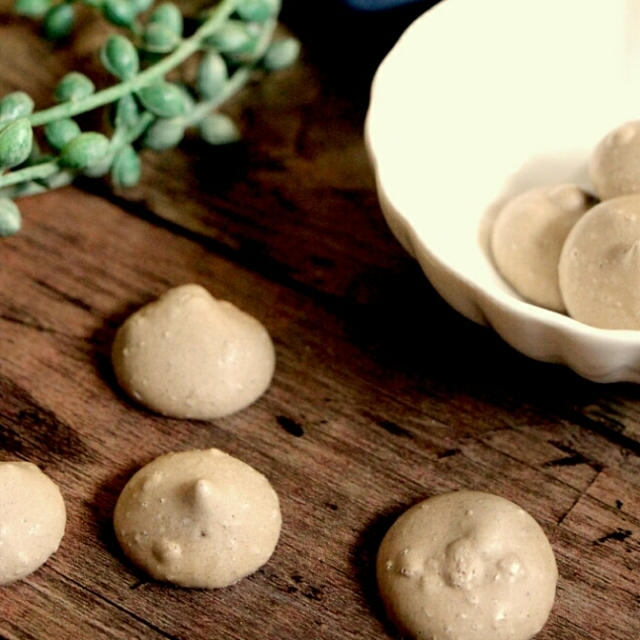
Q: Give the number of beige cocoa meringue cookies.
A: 7